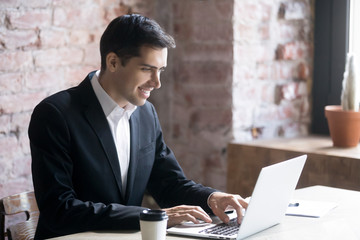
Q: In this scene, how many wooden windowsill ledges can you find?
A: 1